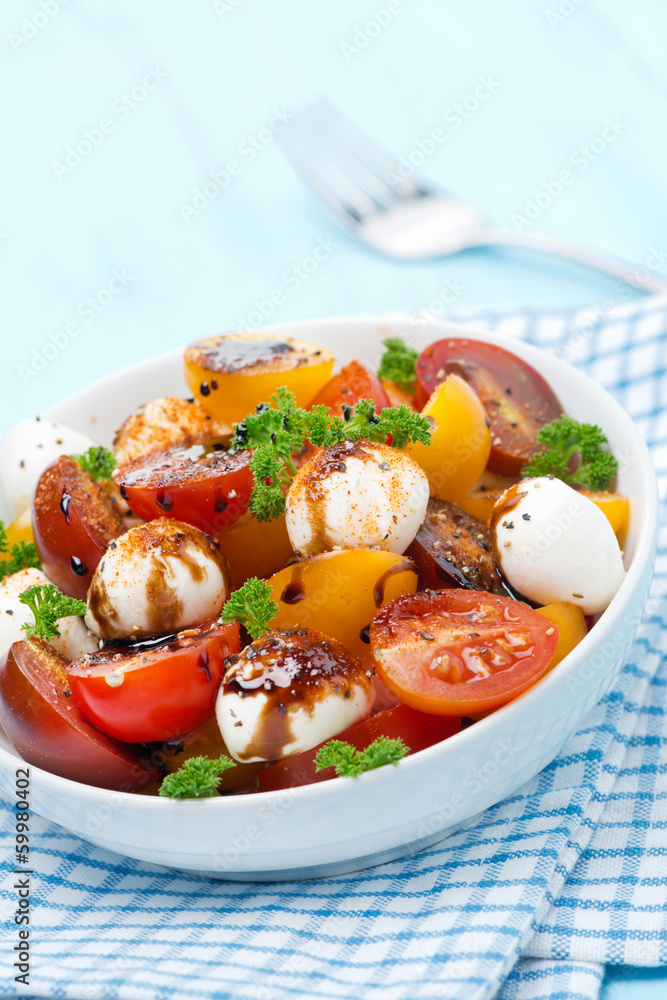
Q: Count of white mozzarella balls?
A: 7